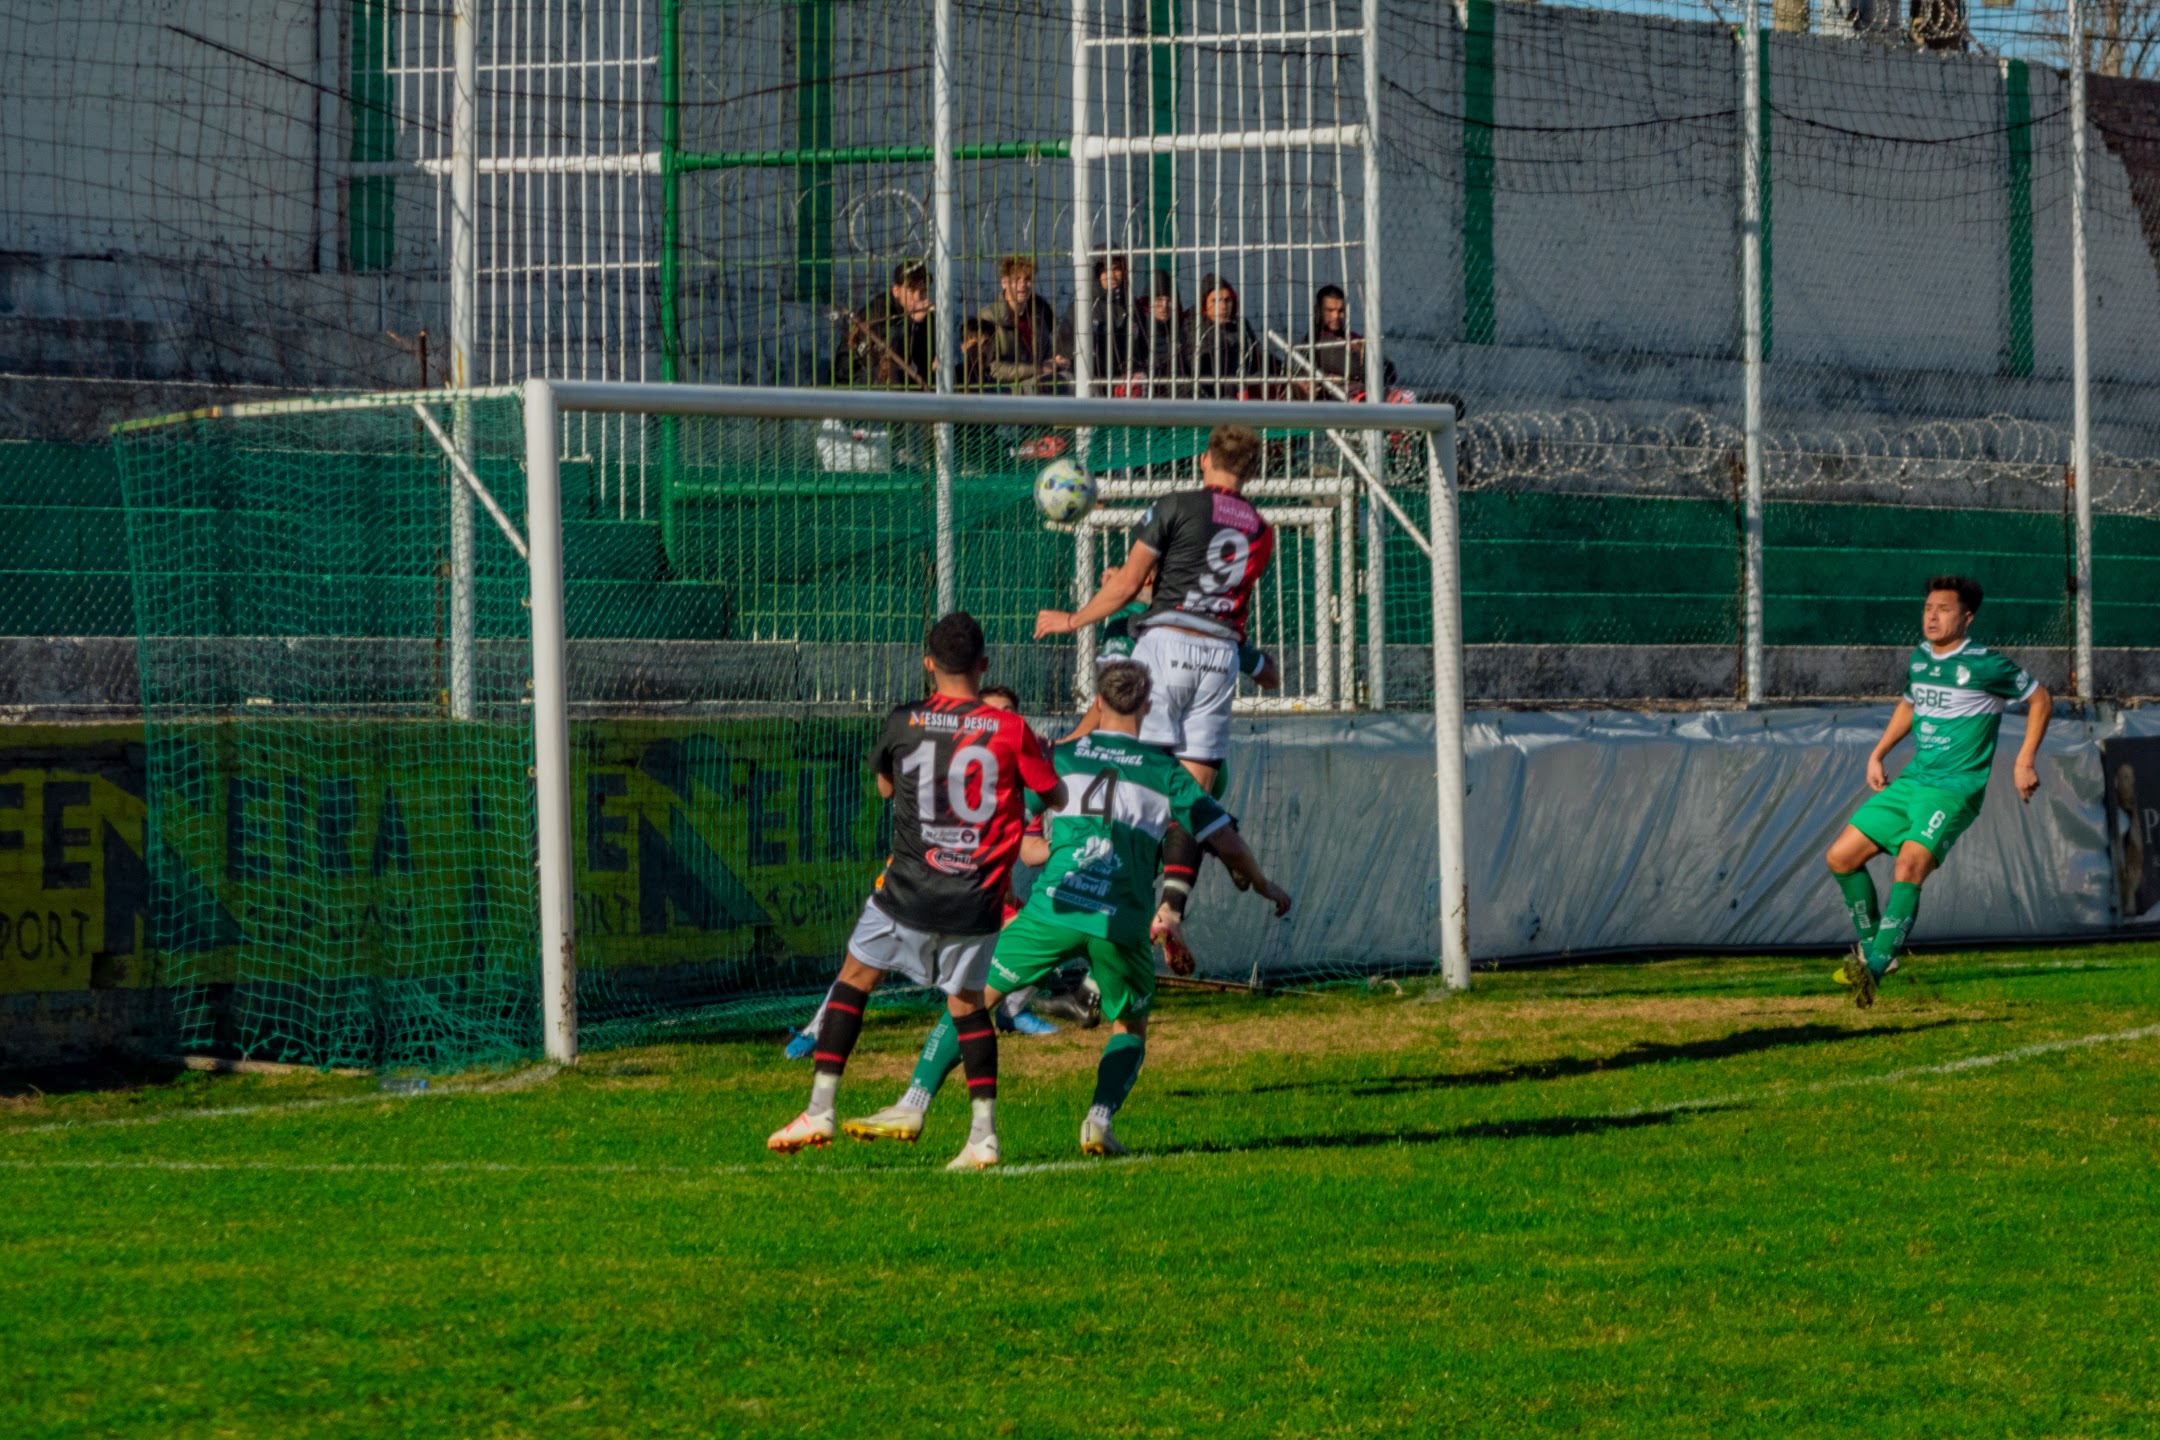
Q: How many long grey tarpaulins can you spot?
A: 1